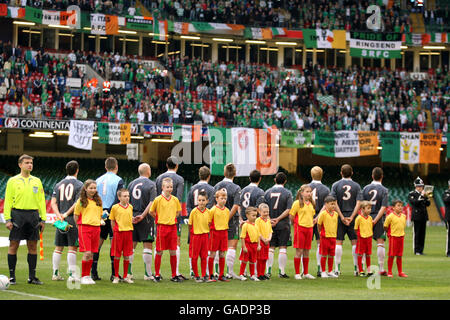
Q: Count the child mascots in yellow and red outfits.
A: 11